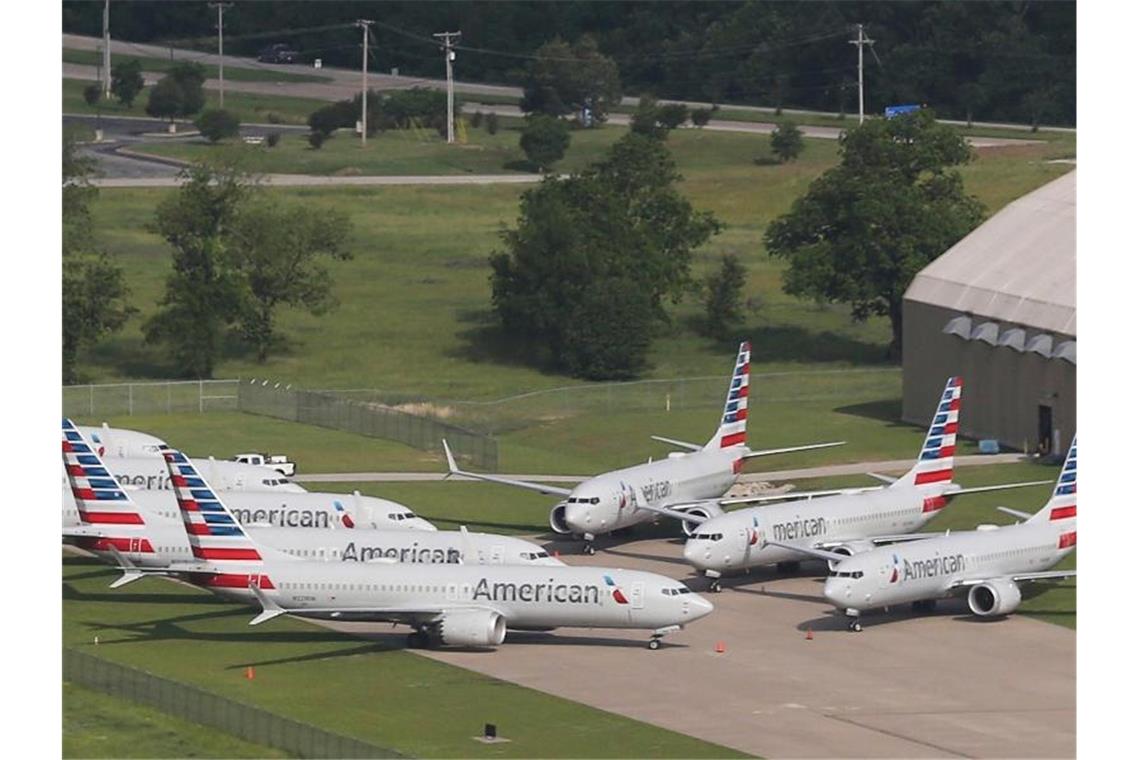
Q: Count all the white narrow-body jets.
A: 8